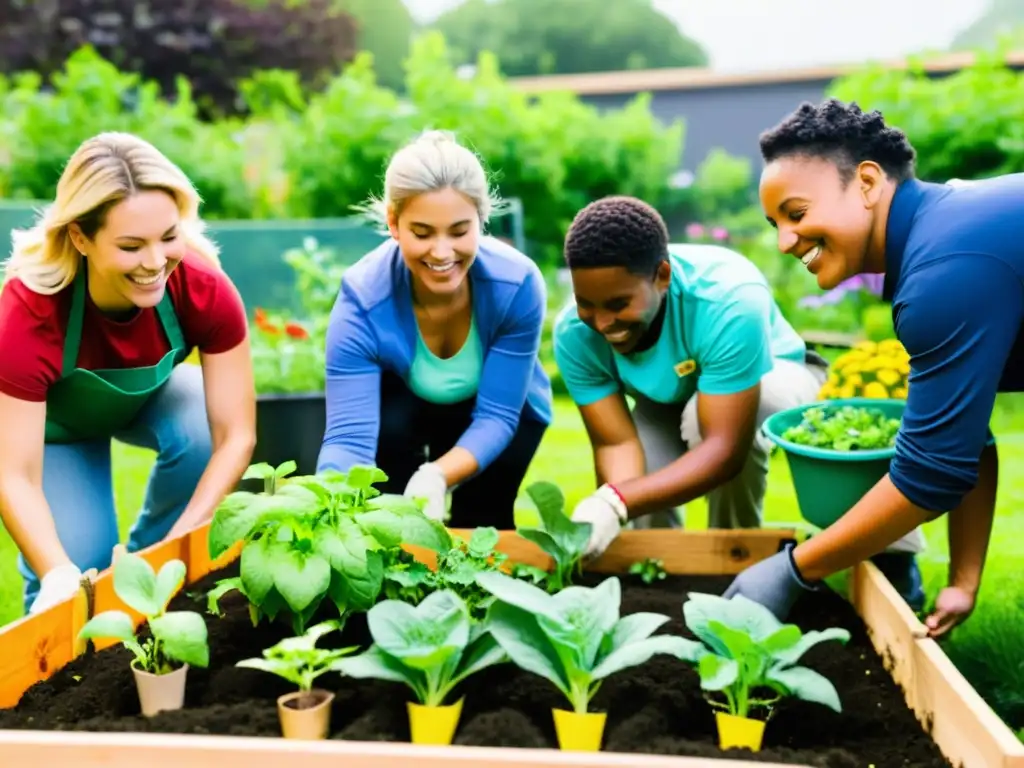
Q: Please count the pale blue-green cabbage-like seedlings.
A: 3